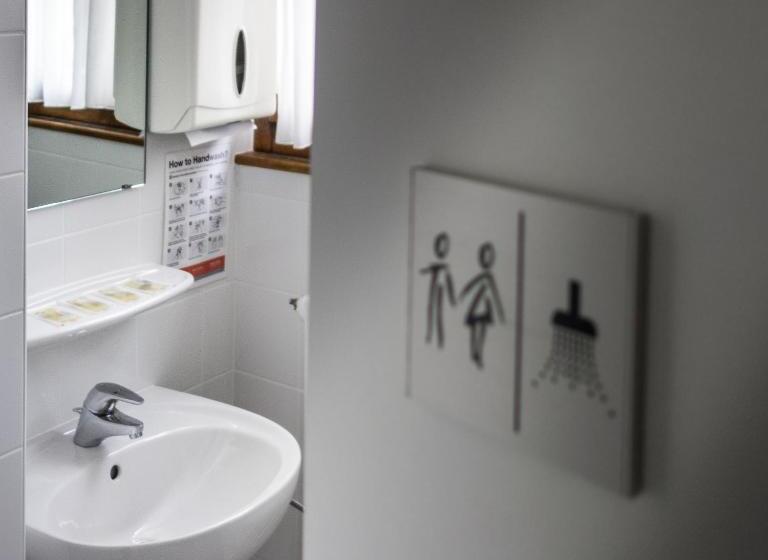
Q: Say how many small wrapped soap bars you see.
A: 4